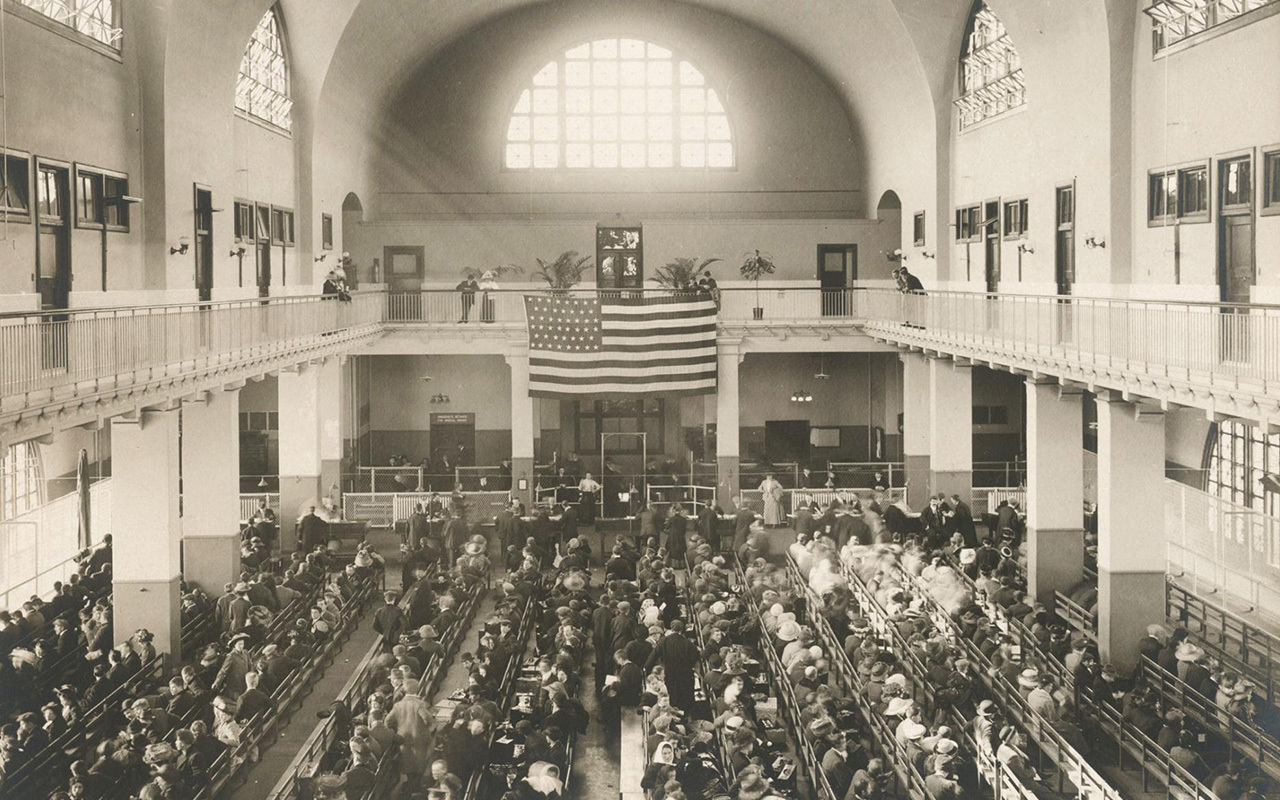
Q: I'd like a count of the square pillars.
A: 10